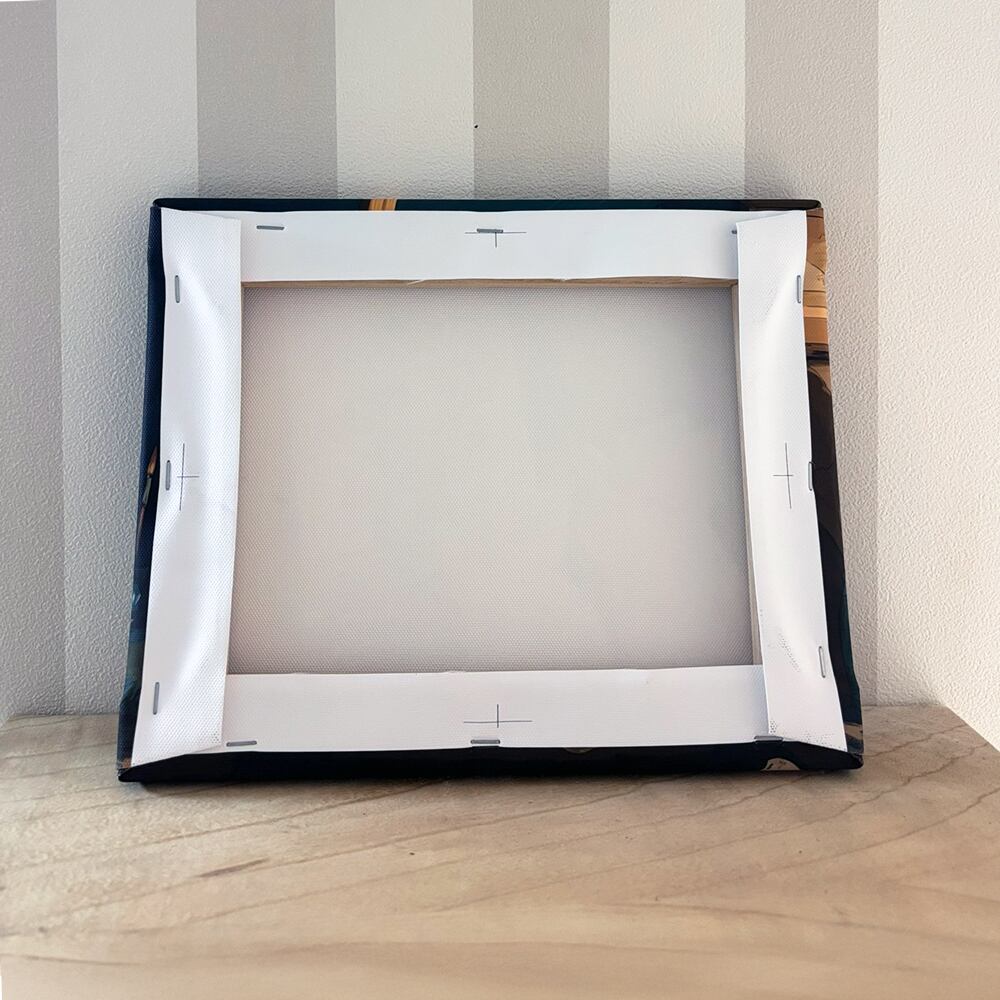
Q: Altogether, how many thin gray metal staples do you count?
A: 12